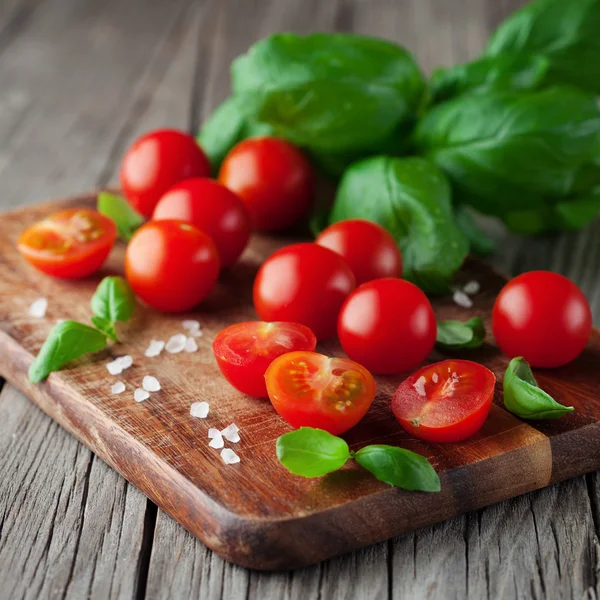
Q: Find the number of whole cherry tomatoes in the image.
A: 8